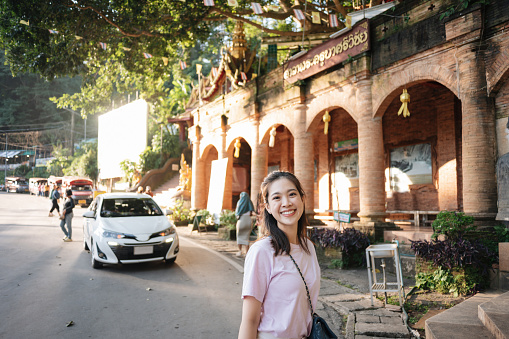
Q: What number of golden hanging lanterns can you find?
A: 4